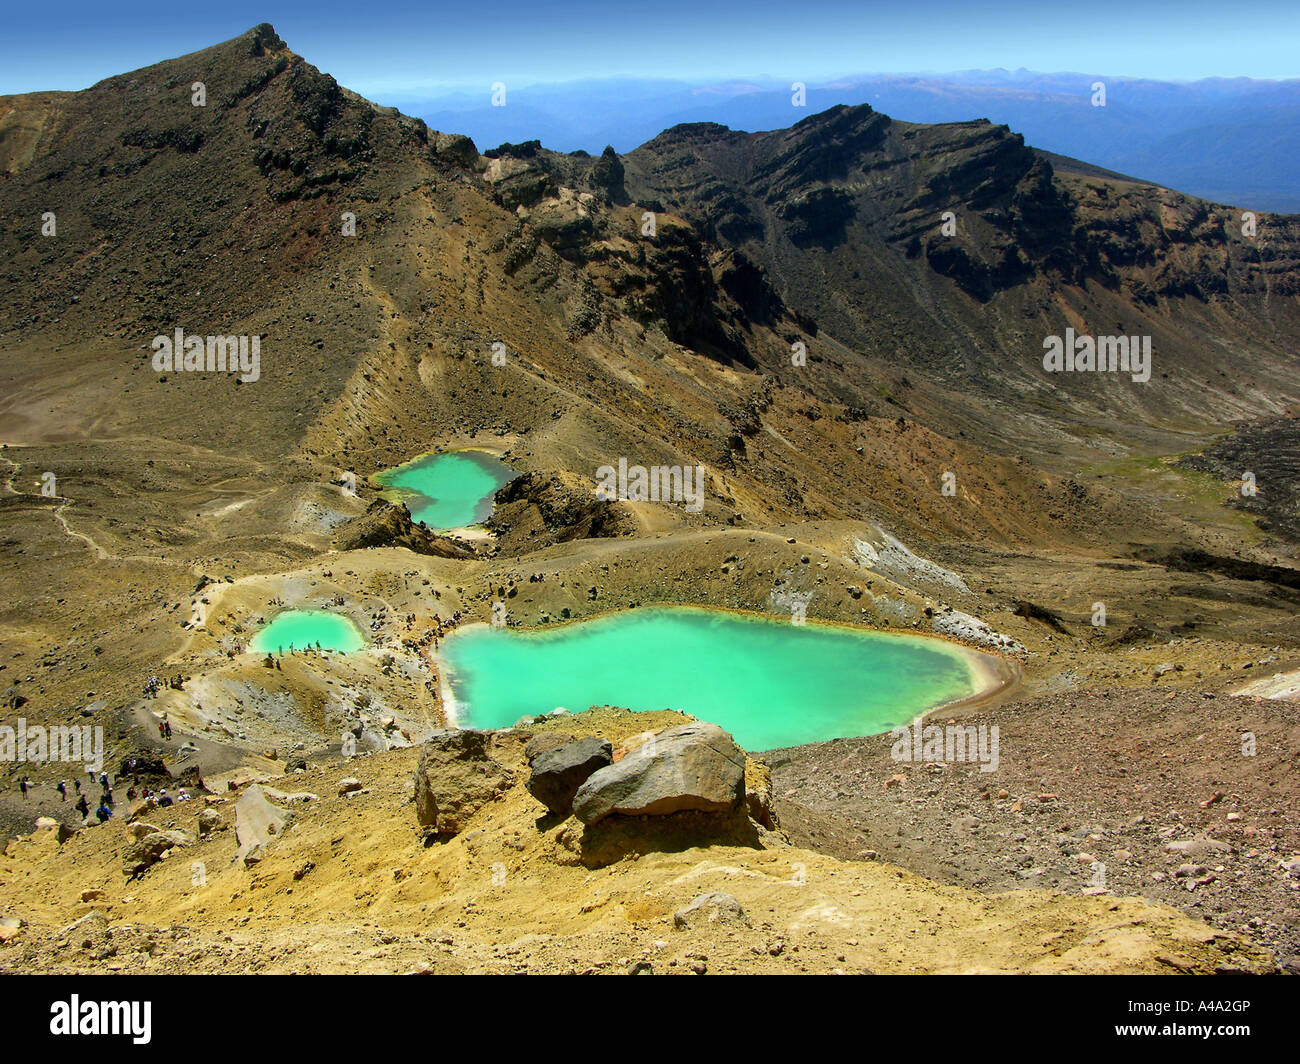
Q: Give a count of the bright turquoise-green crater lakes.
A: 3